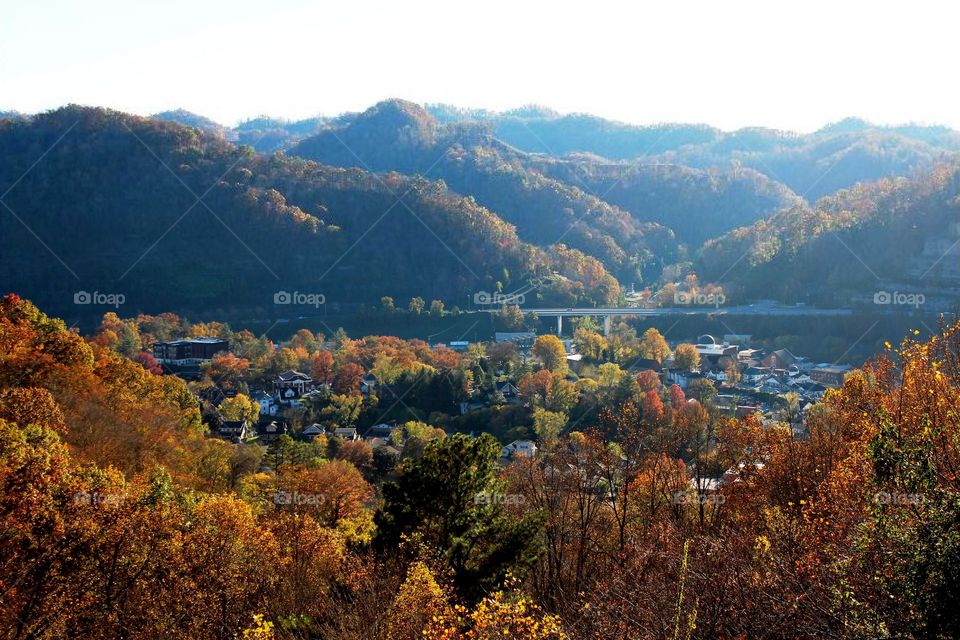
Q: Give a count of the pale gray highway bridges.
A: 1